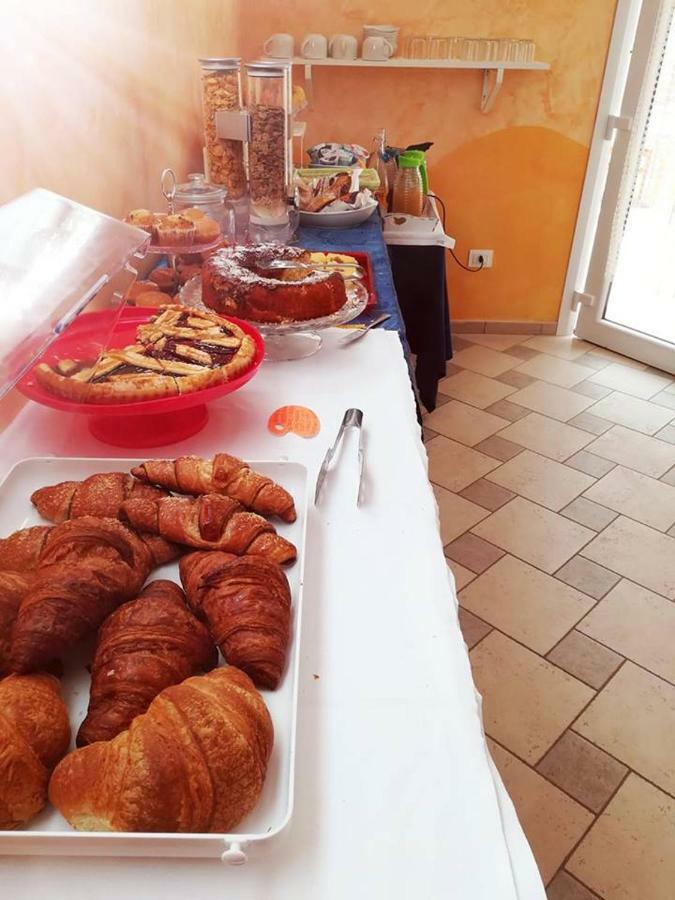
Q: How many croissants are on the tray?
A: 10